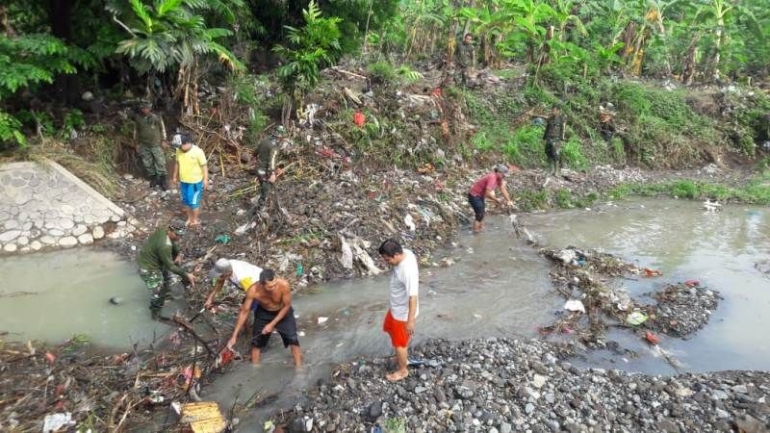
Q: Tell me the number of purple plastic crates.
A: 0